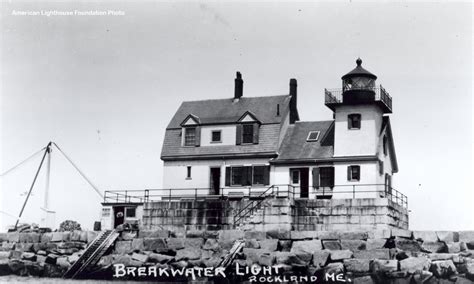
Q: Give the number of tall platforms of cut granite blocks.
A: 1